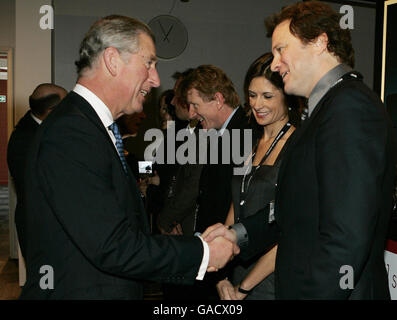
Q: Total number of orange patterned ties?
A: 0